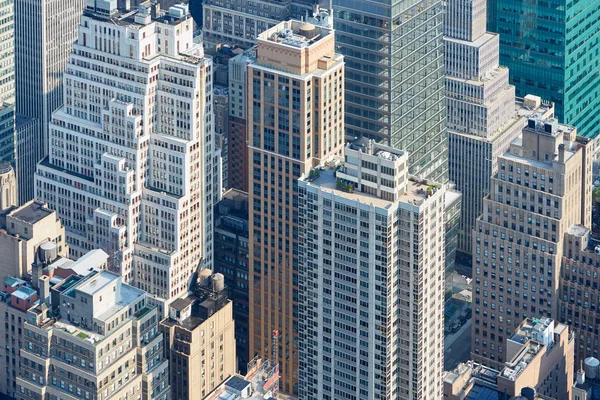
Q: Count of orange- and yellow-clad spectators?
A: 0